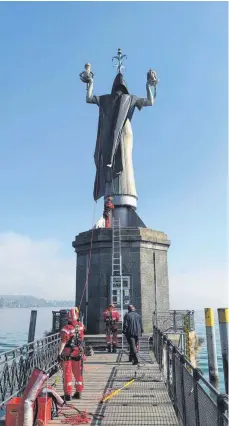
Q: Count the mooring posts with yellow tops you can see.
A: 2